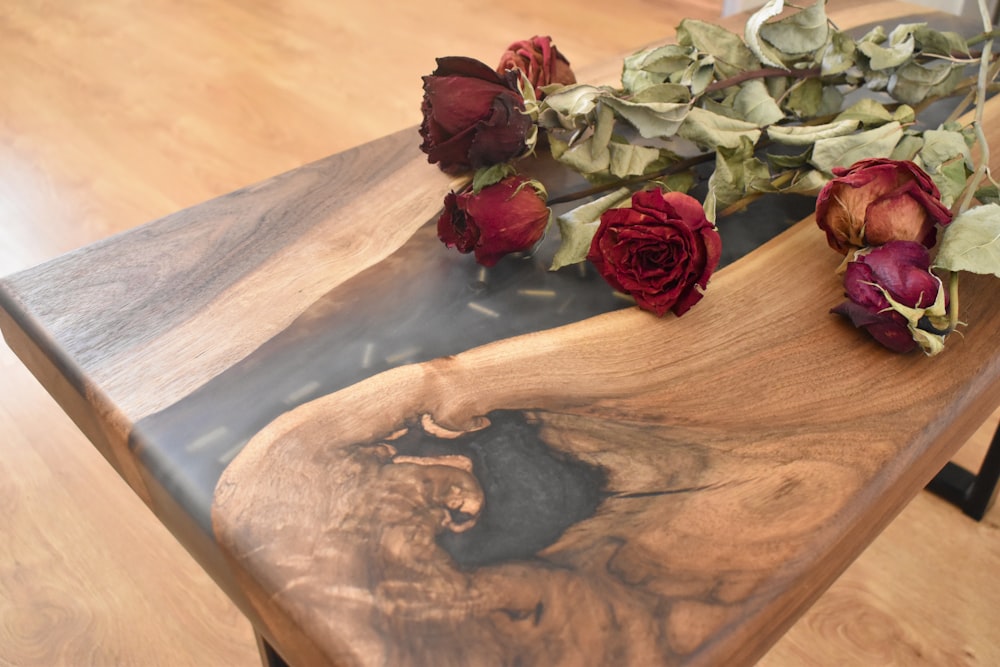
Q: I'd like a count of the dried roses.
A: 6